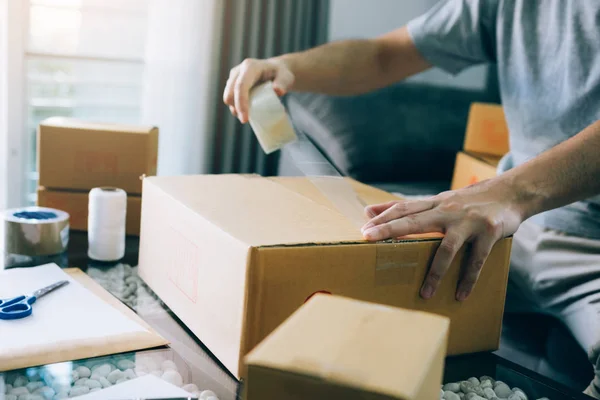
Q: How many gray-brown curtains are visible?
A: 1